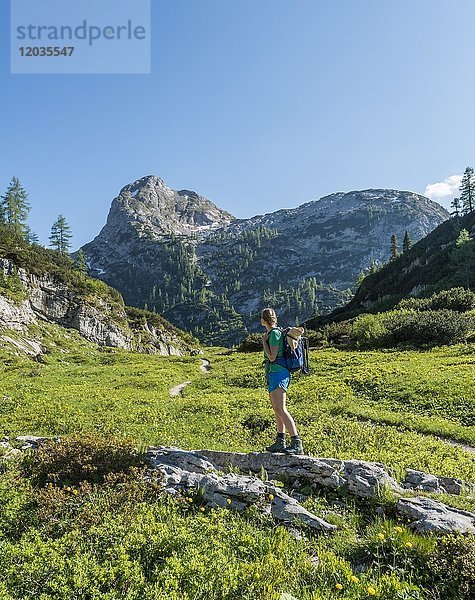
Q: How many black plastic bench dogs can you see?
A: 0